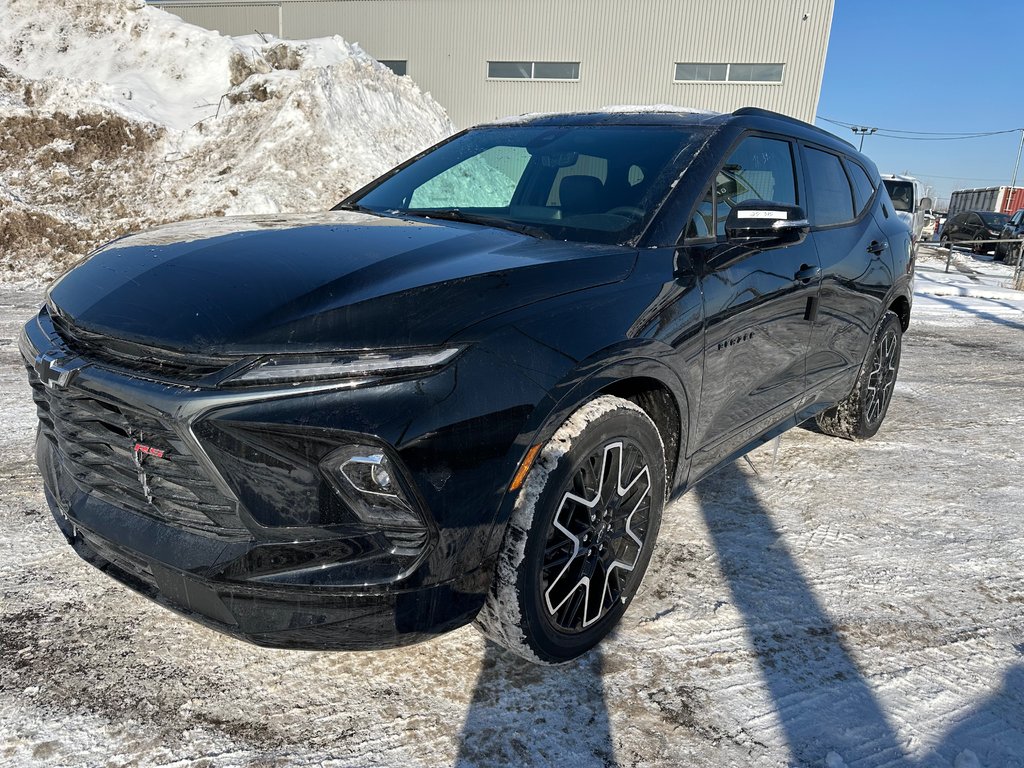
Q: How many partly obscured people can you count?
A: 0